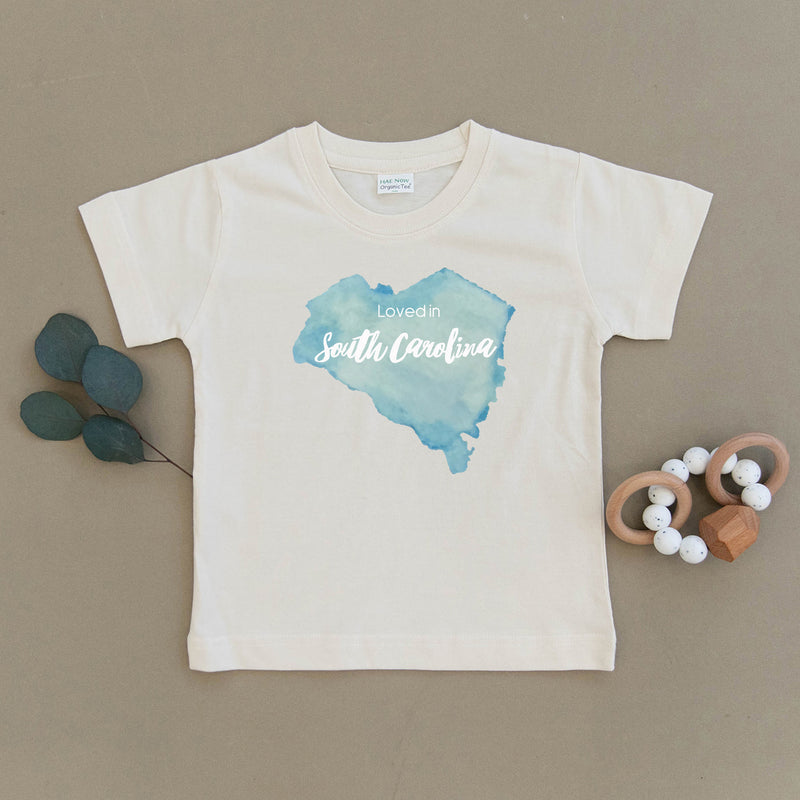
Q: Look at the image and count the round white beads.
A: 9